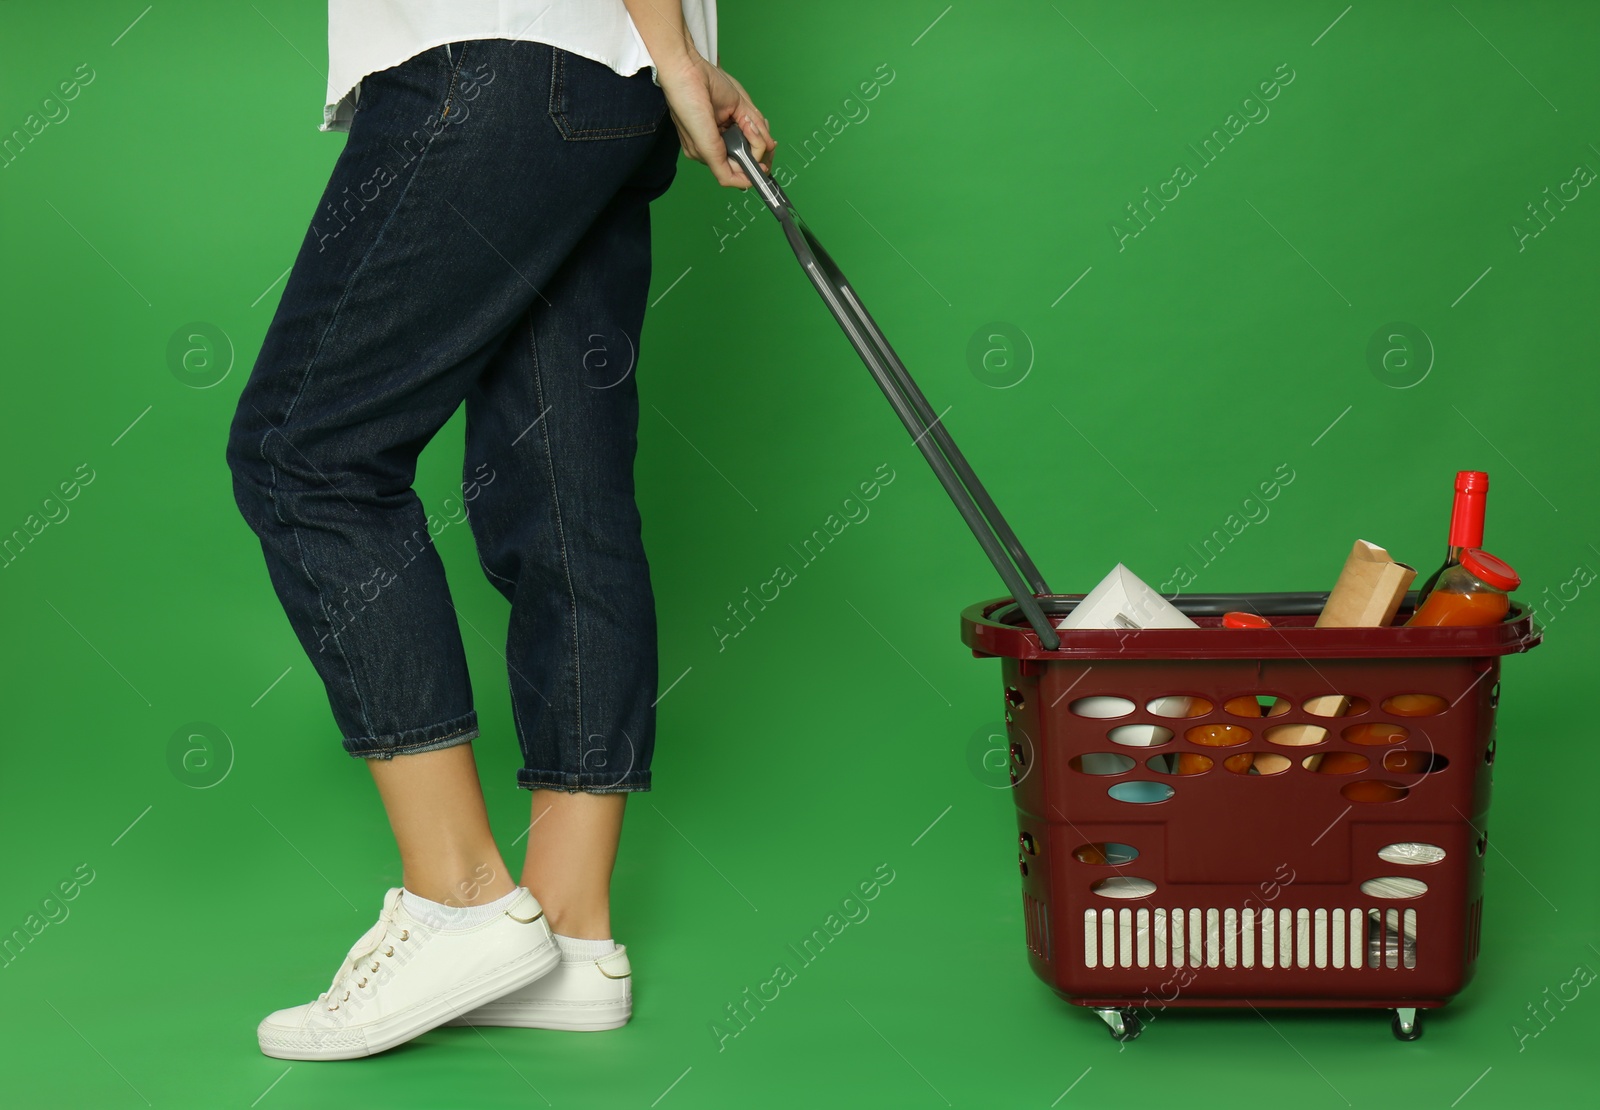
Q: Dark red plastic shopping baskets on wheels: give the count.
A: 1